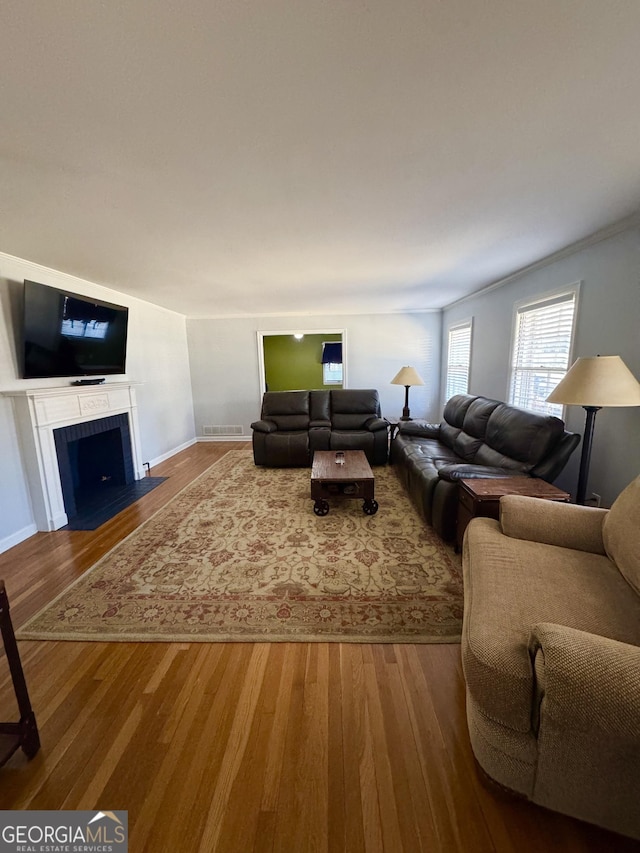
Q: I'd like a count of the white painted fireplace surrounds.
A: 1